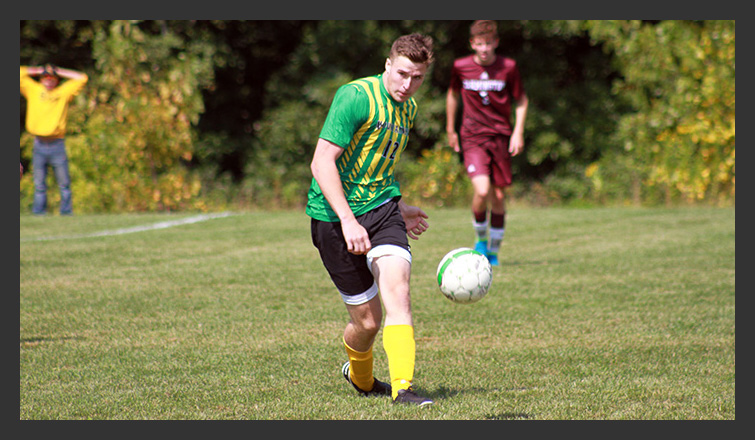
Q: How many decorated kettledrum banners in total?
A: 0